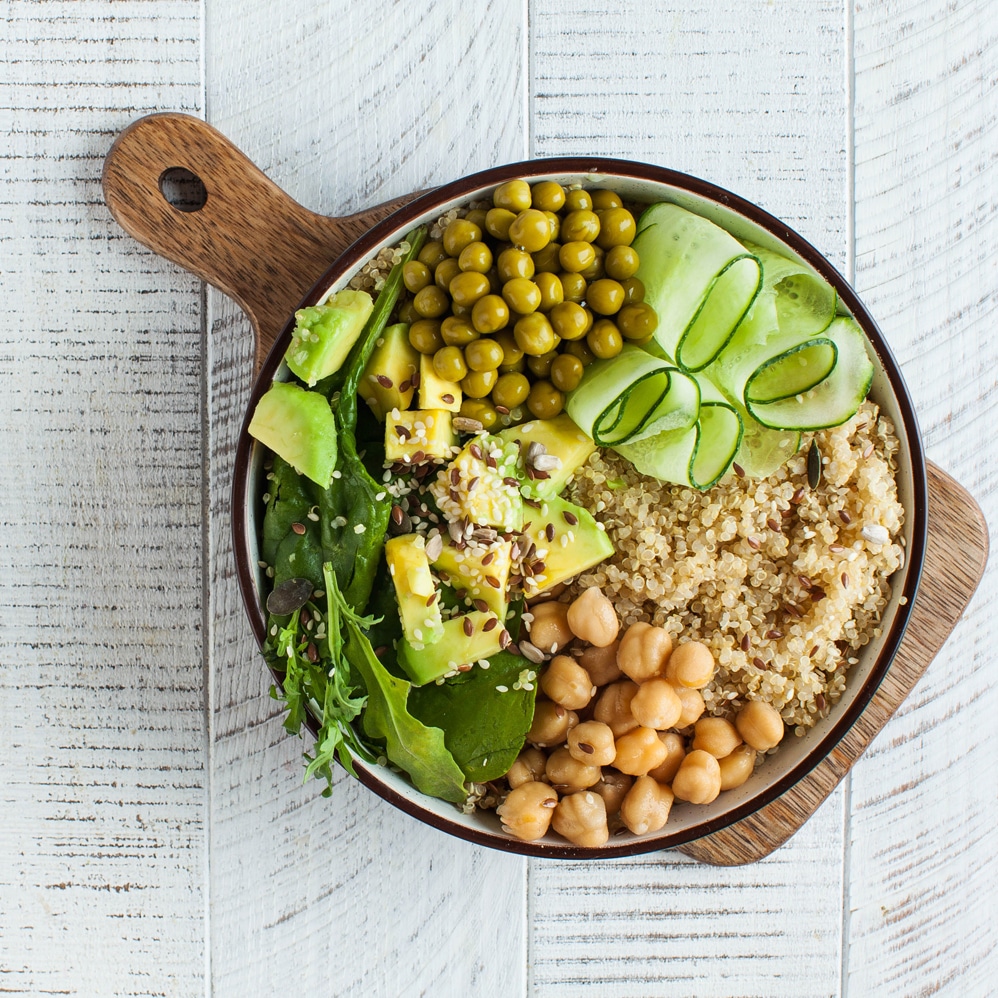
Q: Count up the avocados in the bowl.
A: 11